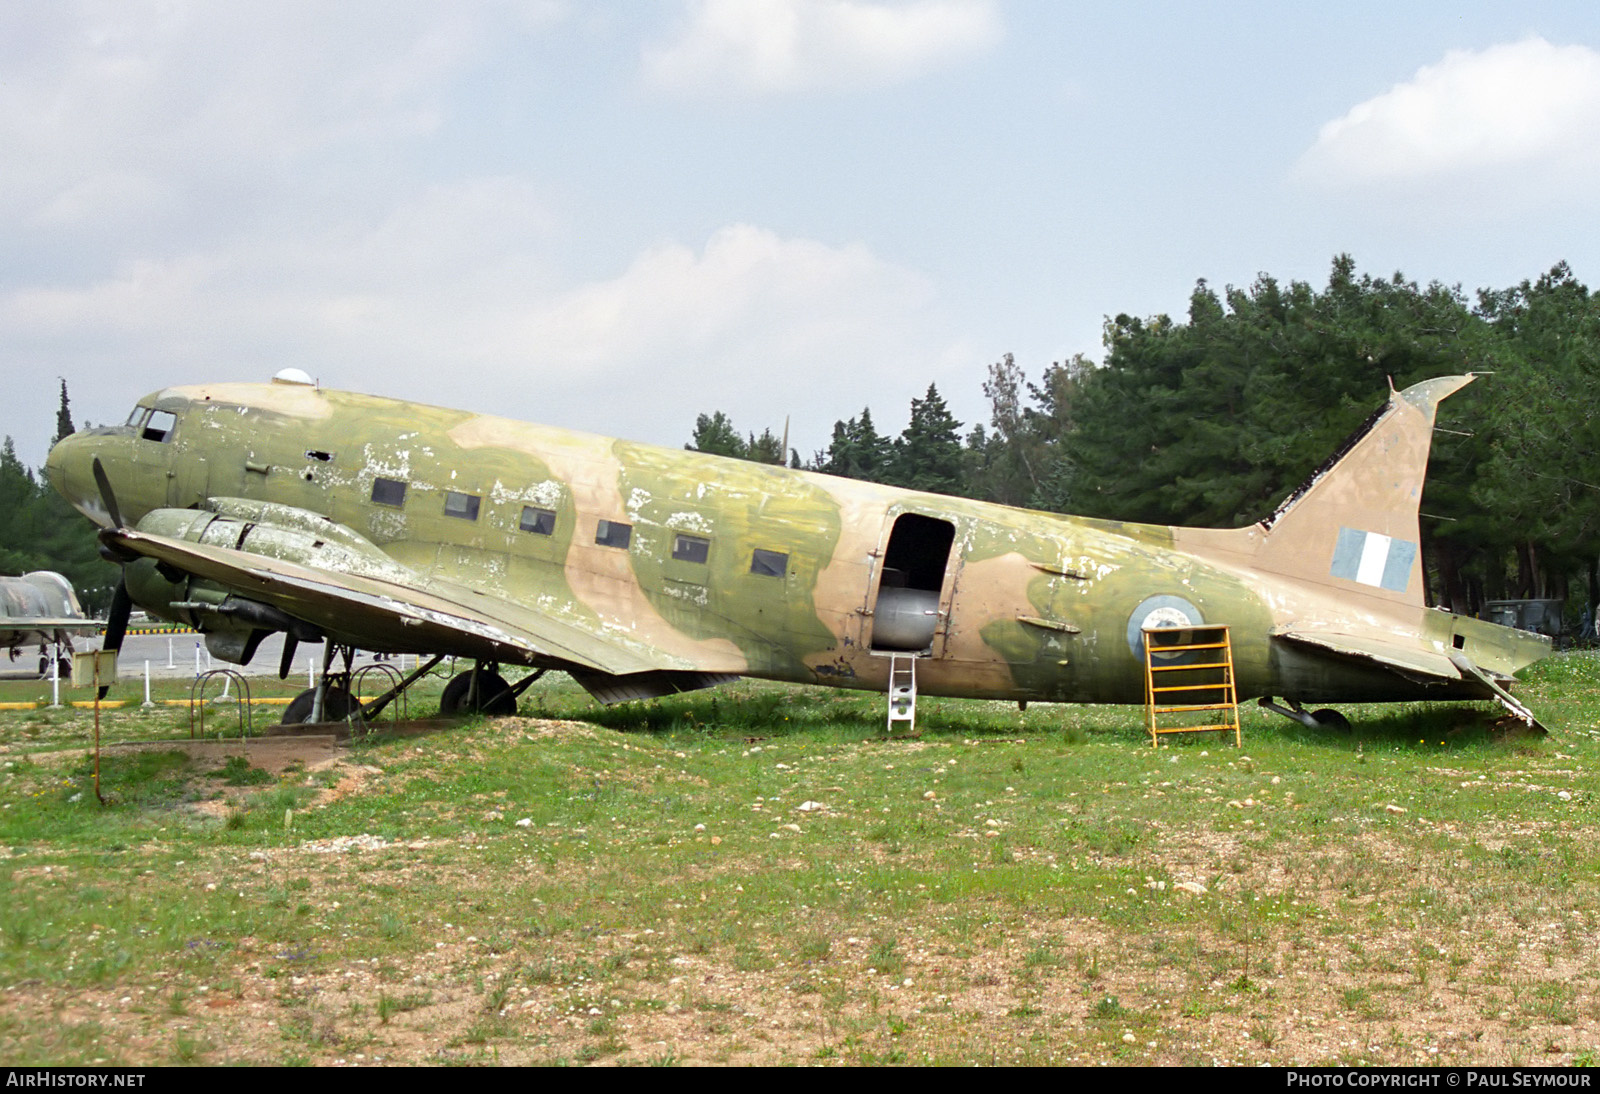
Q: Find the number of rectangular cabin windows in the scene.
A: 6